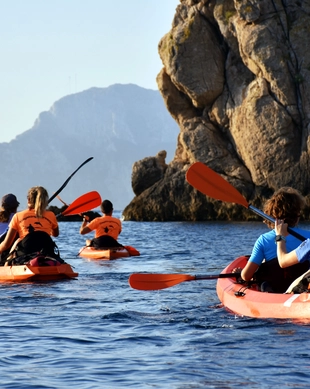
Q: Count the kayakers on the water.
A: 5